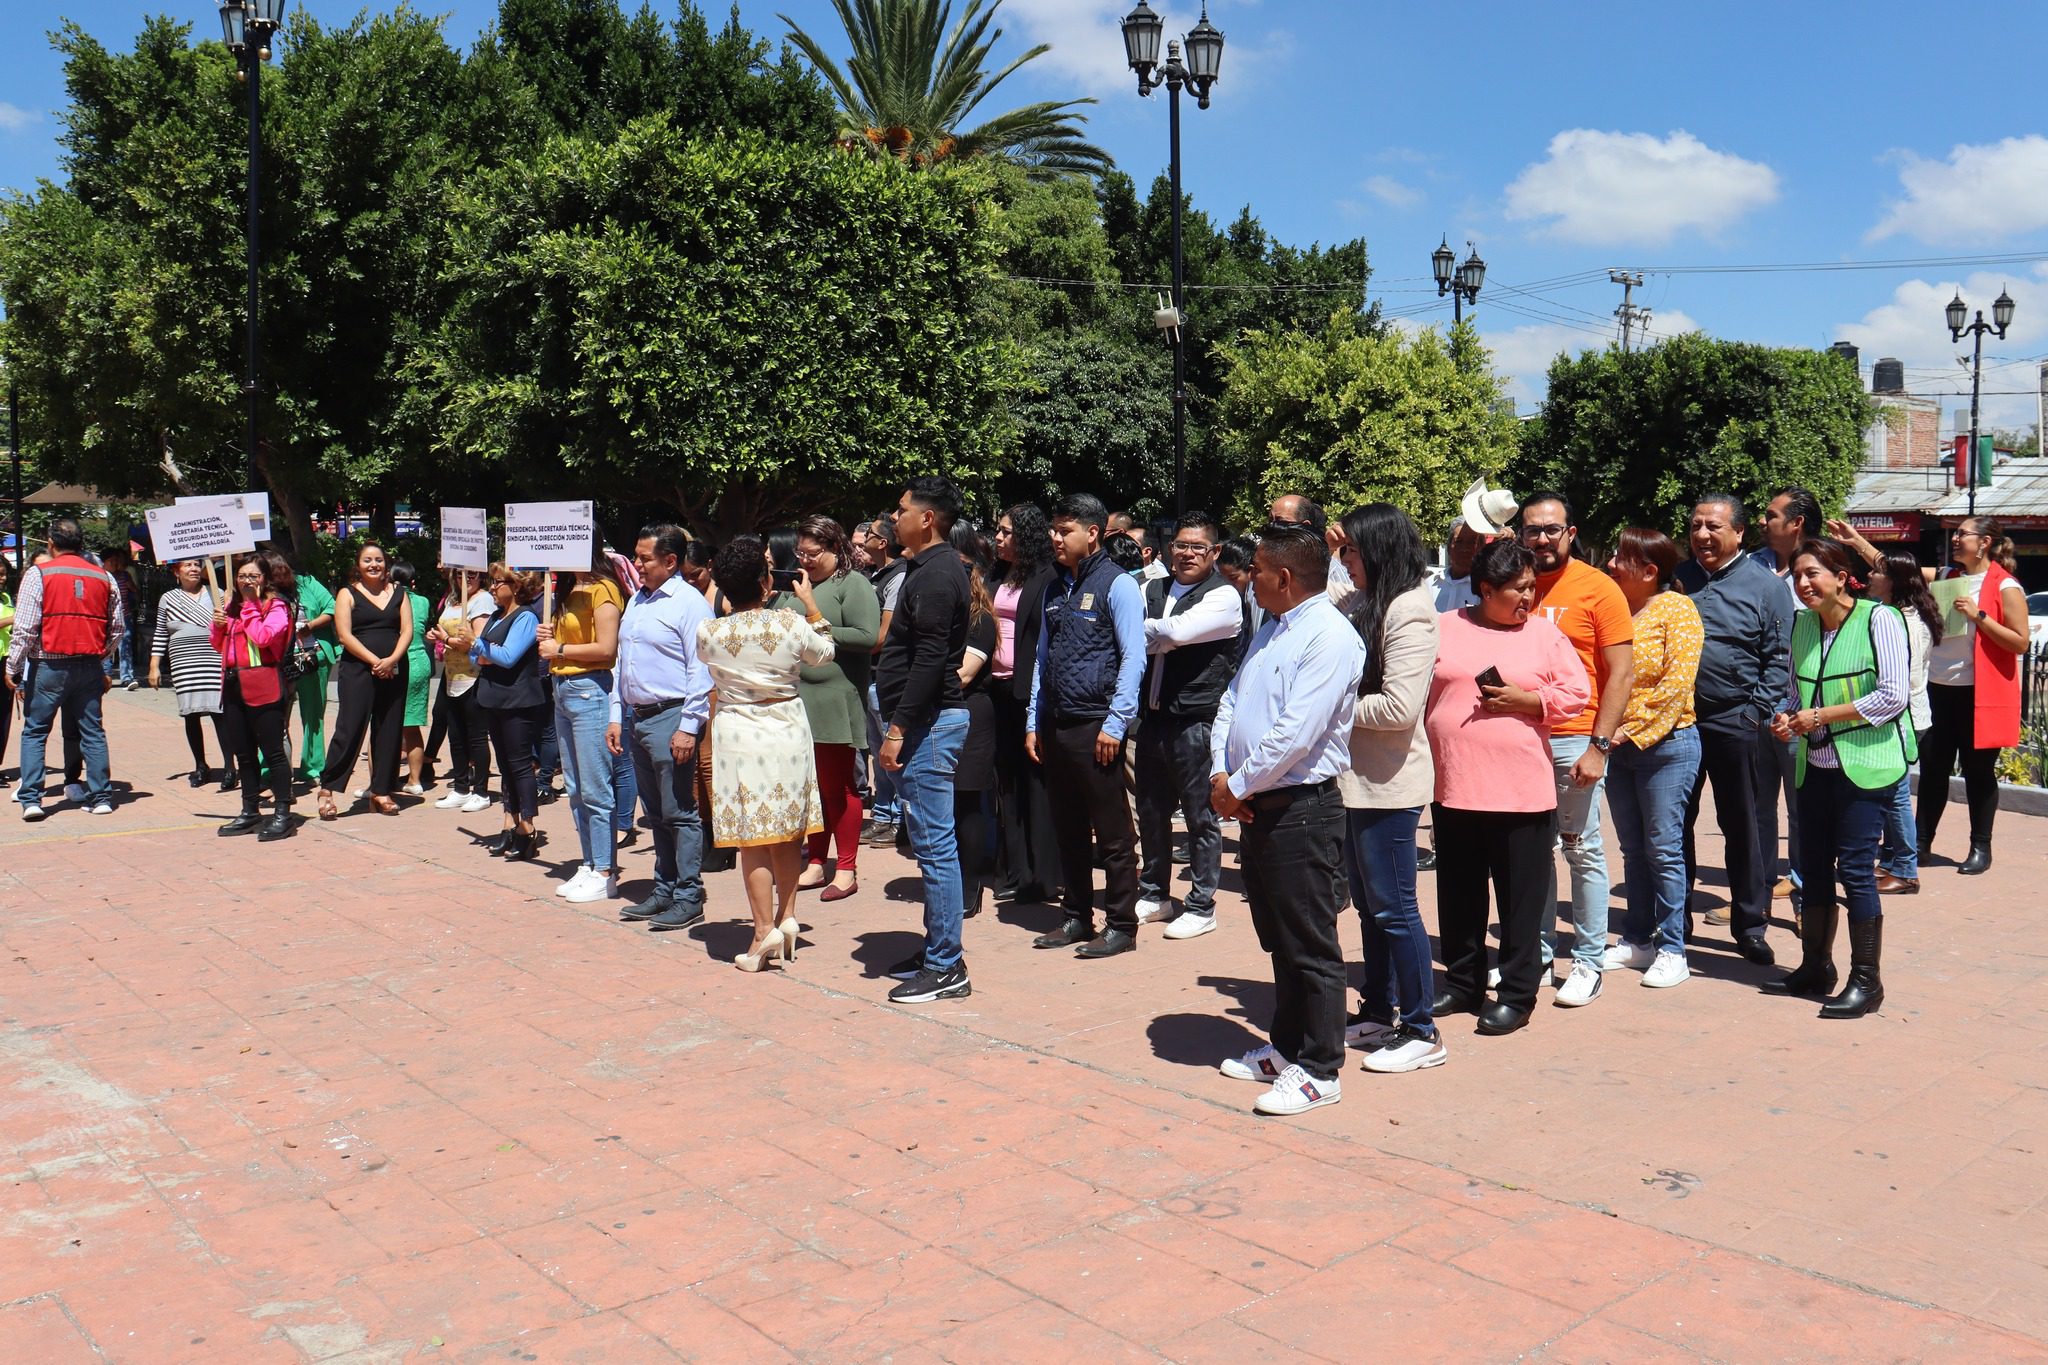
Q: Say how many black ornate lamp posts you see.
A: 4